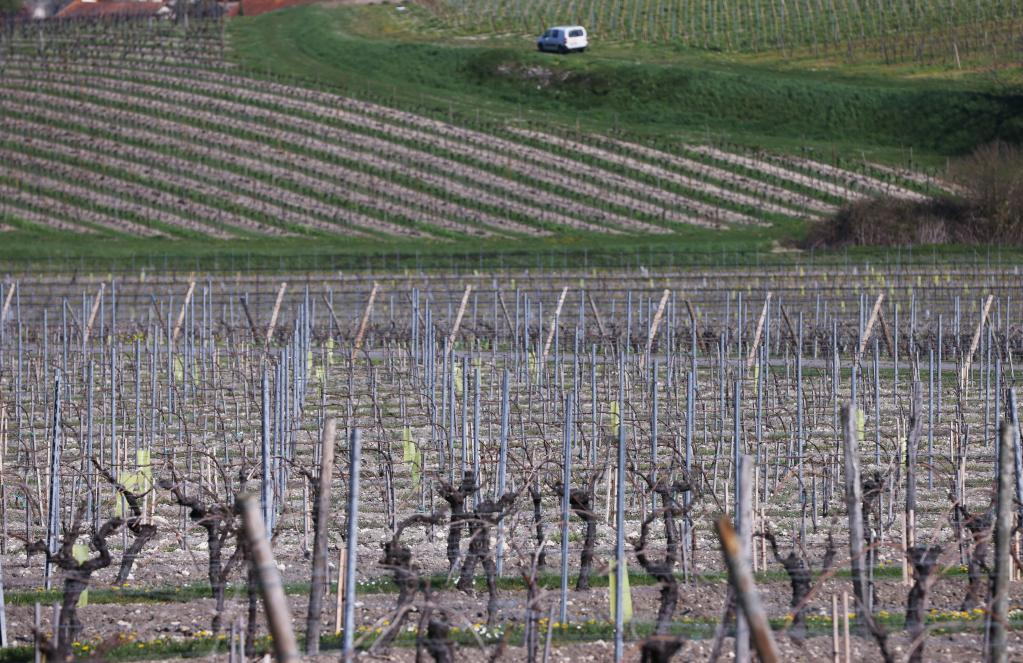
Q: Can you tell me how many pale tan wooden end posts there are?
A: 11